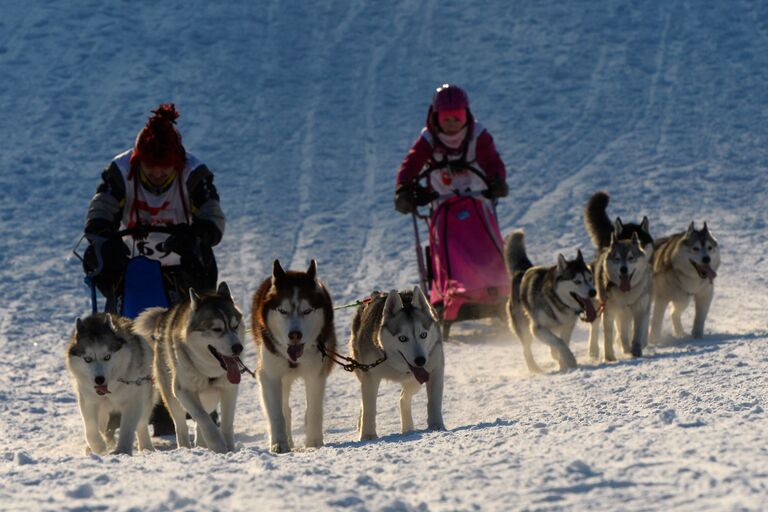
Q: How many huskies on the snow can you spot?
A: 8